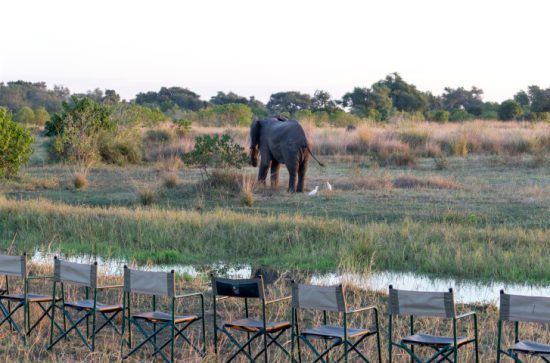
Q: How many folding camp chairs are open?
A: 7